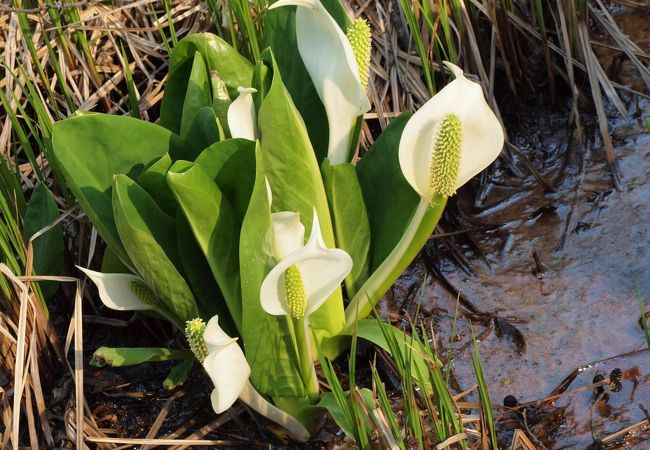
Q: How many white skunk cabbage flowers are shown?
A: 7